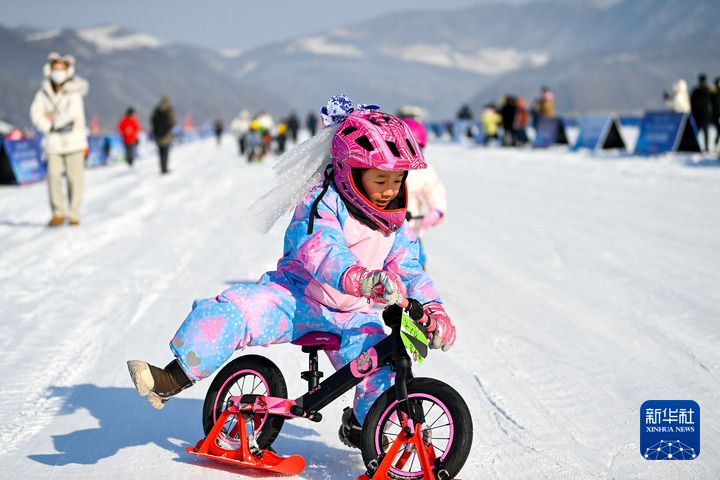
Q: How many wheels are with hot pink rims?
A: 2